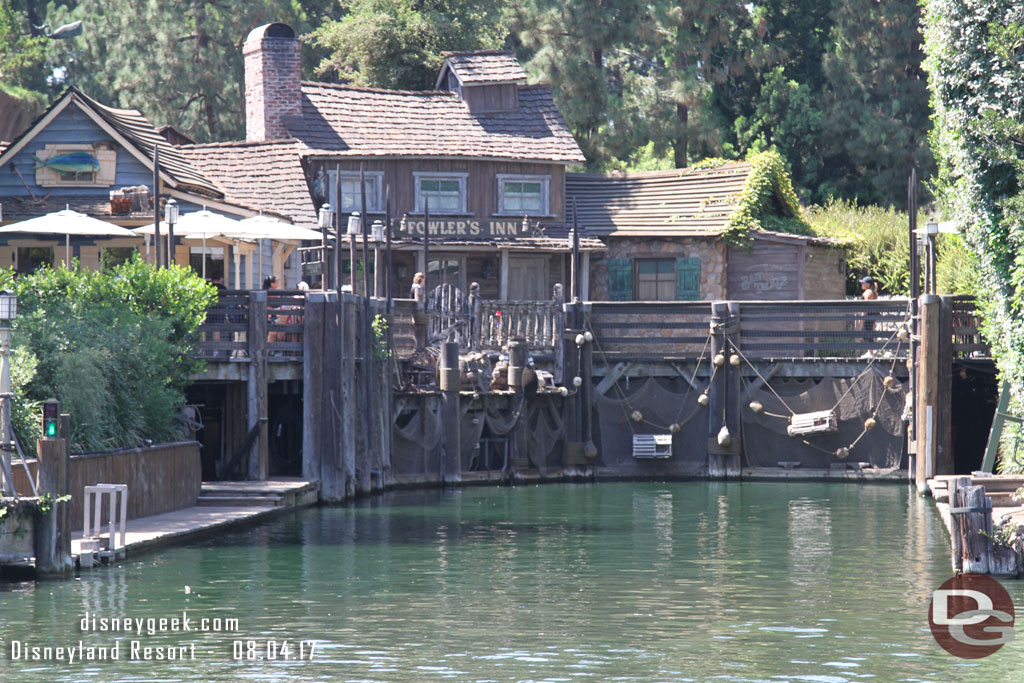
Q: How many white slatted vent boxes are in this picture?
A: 2